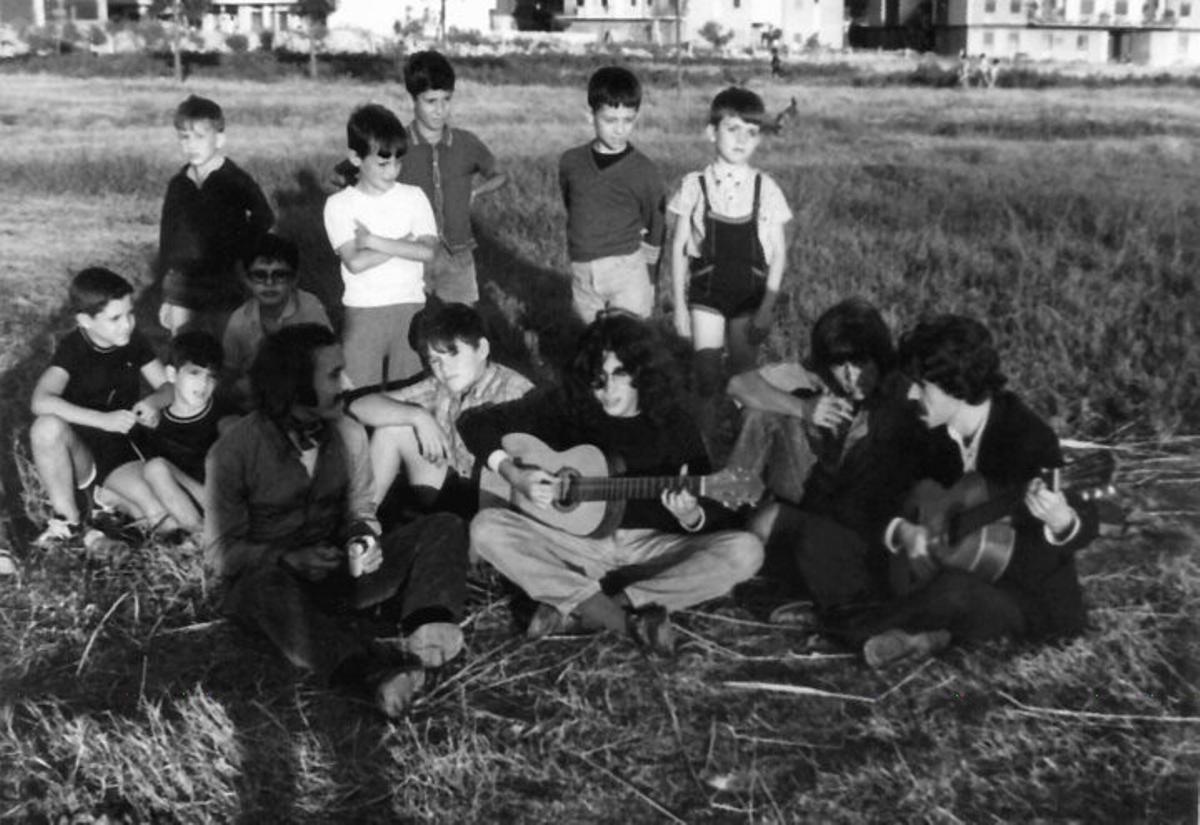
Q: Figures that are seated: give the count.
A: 8